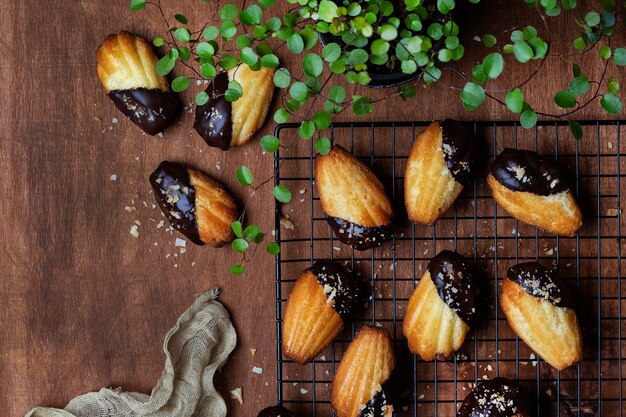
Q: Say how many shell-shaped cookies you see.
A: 12